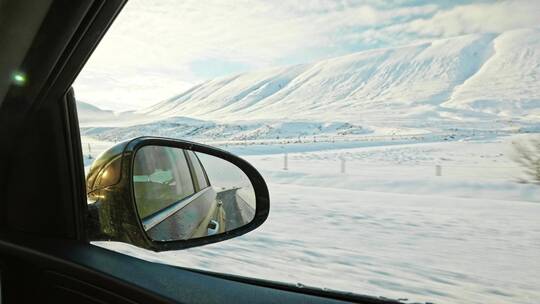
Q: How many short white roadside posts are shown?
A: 3